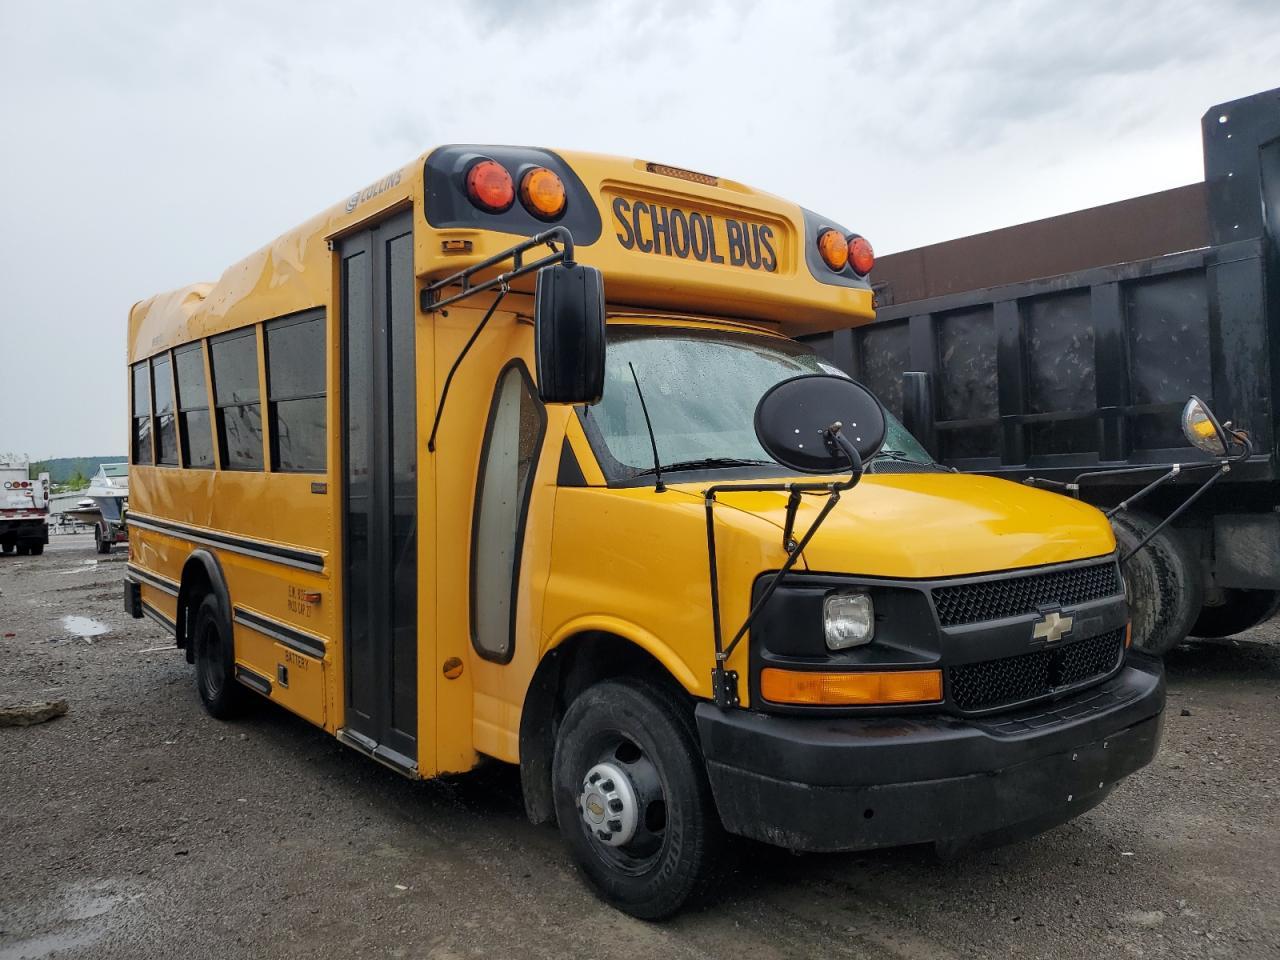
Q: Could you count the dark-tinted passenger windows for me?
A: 5